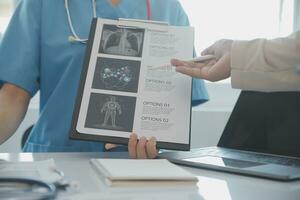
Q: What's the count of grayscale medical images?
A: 3